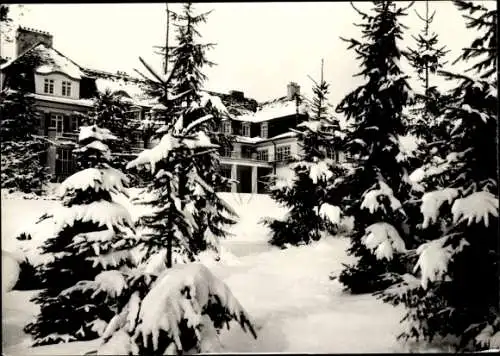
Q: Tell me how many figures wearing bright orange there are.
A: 0